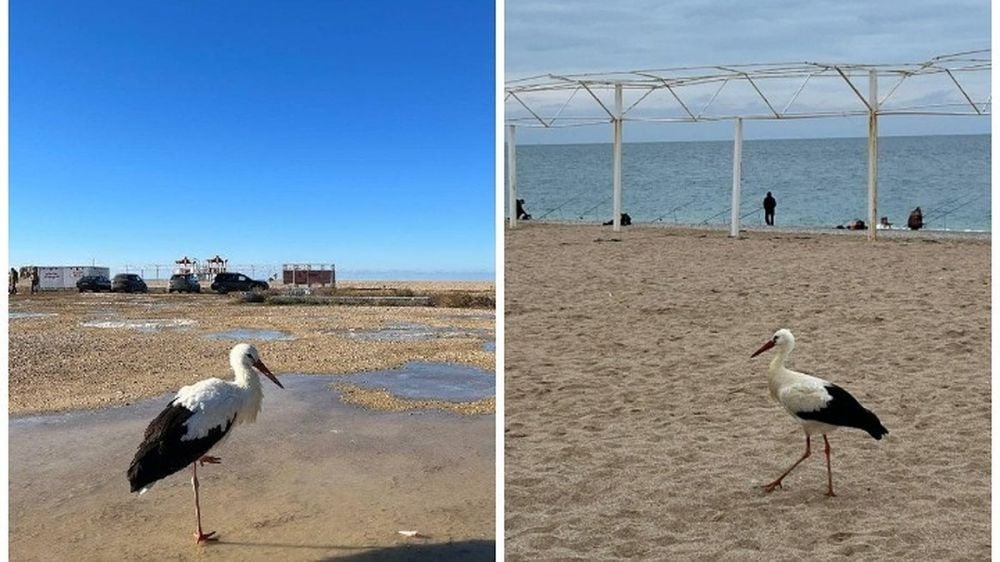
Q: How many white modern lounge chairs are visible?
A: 0